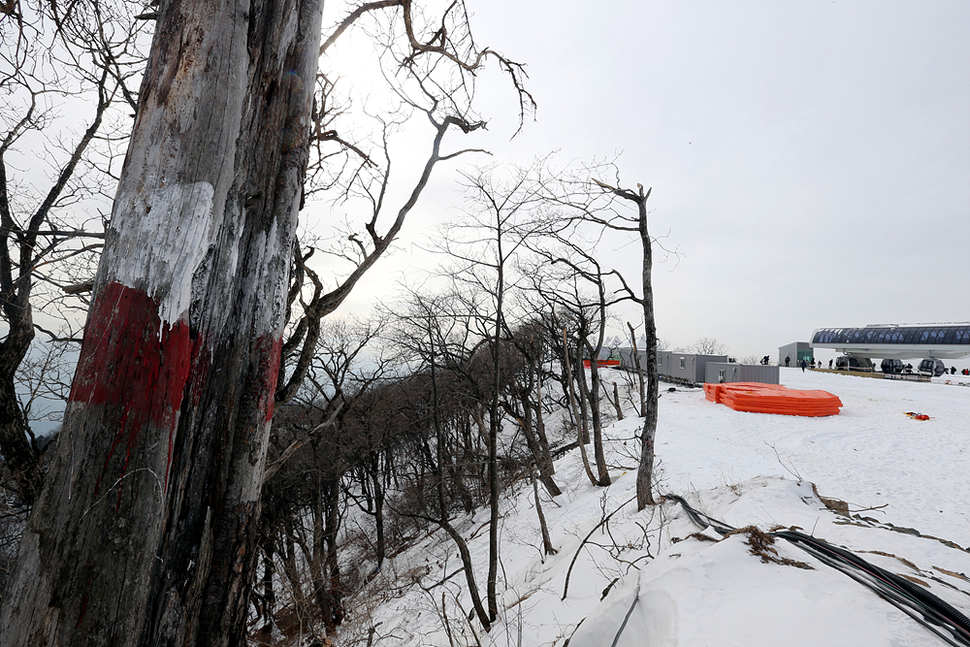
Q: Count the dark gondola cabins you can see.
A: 3